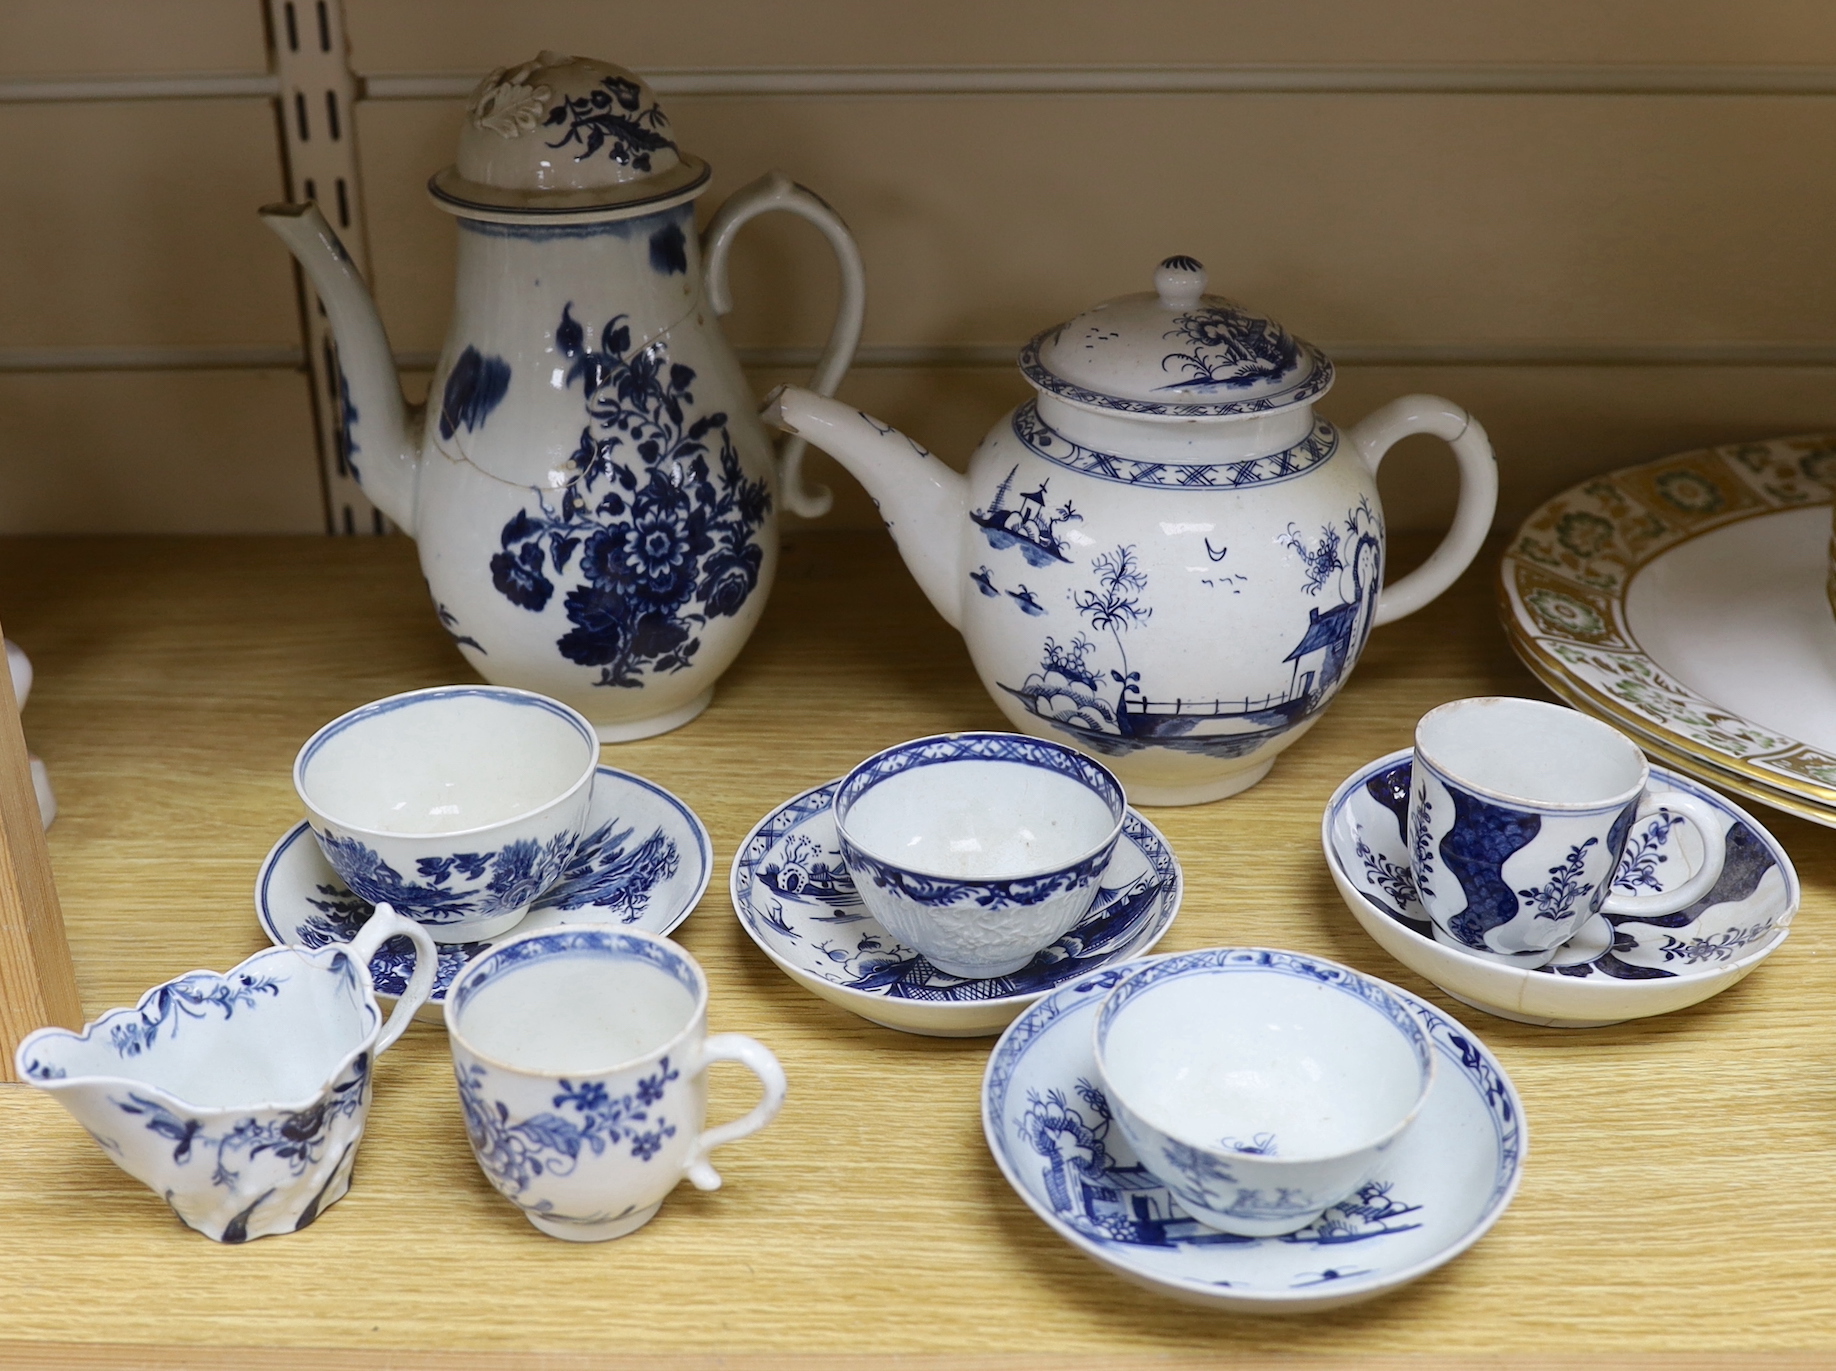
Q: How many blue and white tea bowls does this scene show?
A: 3